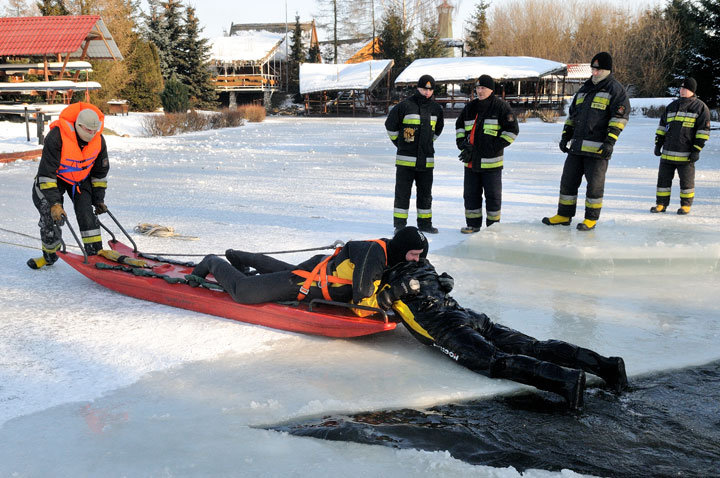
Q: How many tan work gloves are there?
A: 2